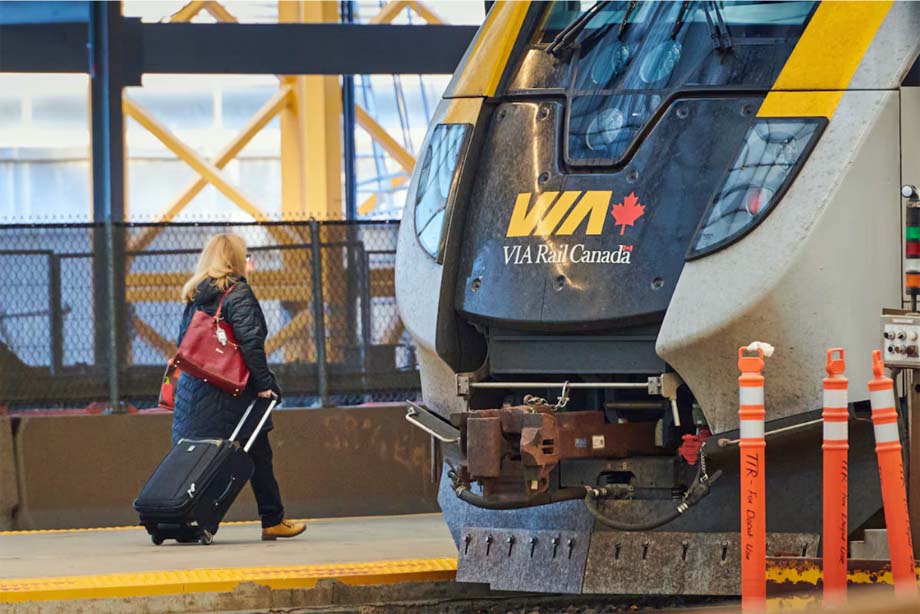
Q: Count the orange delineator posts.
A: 3